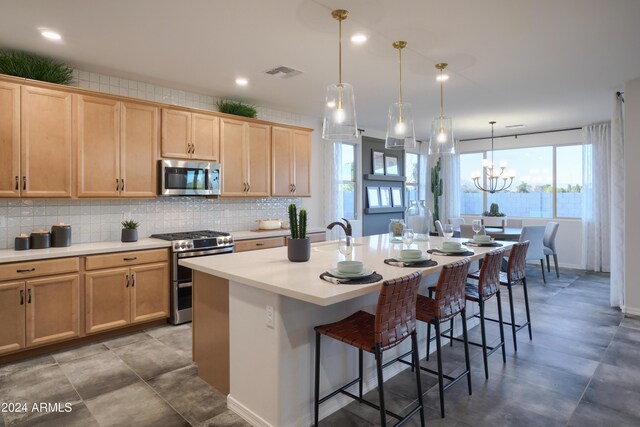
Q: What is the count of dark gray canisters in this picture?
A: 3